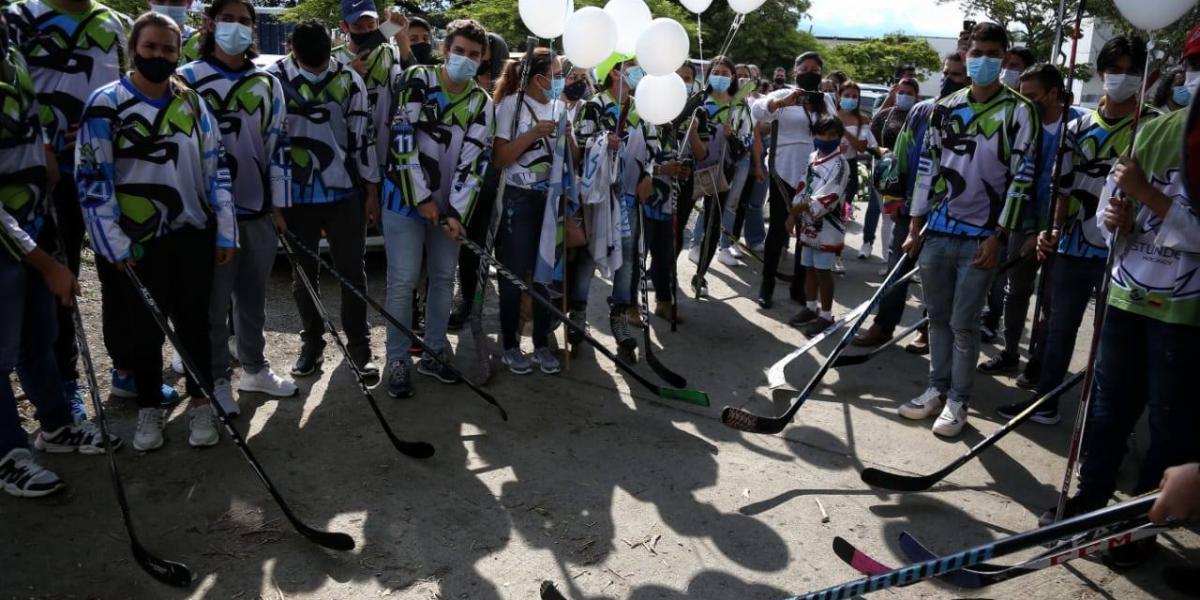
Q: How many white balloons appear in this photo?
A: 8